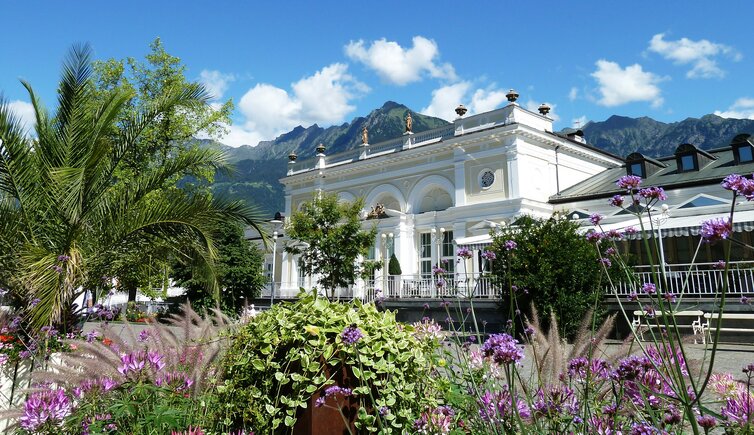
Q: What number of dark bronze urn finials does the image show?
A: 5